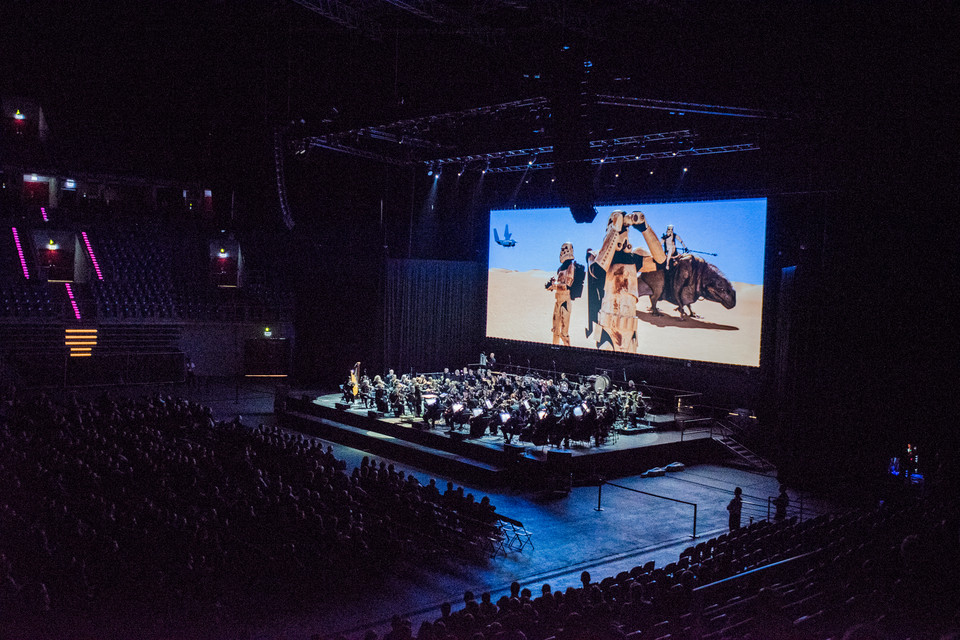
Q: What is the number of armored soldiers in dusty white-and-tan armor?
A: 3